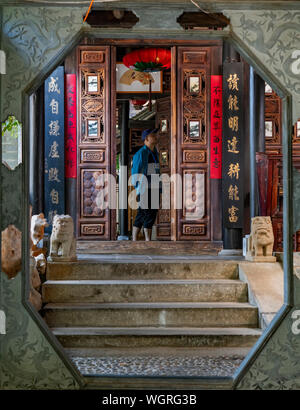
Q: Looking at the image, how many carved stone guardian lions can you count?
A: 2